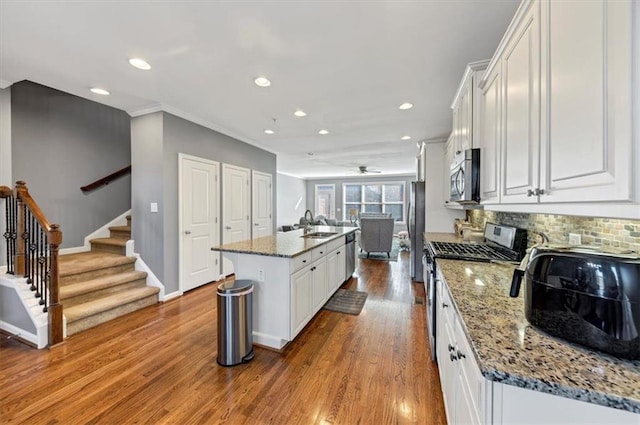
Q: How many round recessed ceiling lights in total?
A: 8